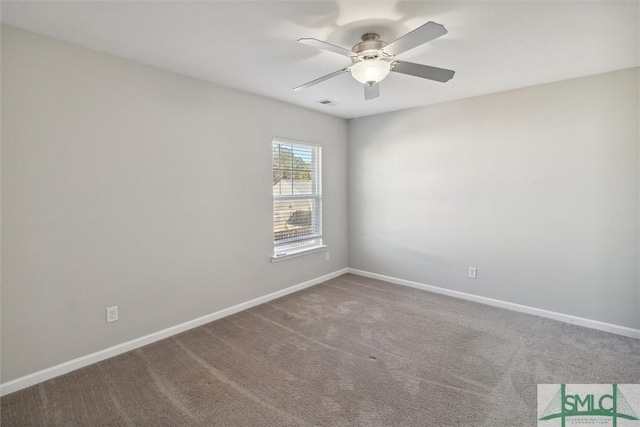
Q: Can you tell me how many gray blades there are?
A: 5